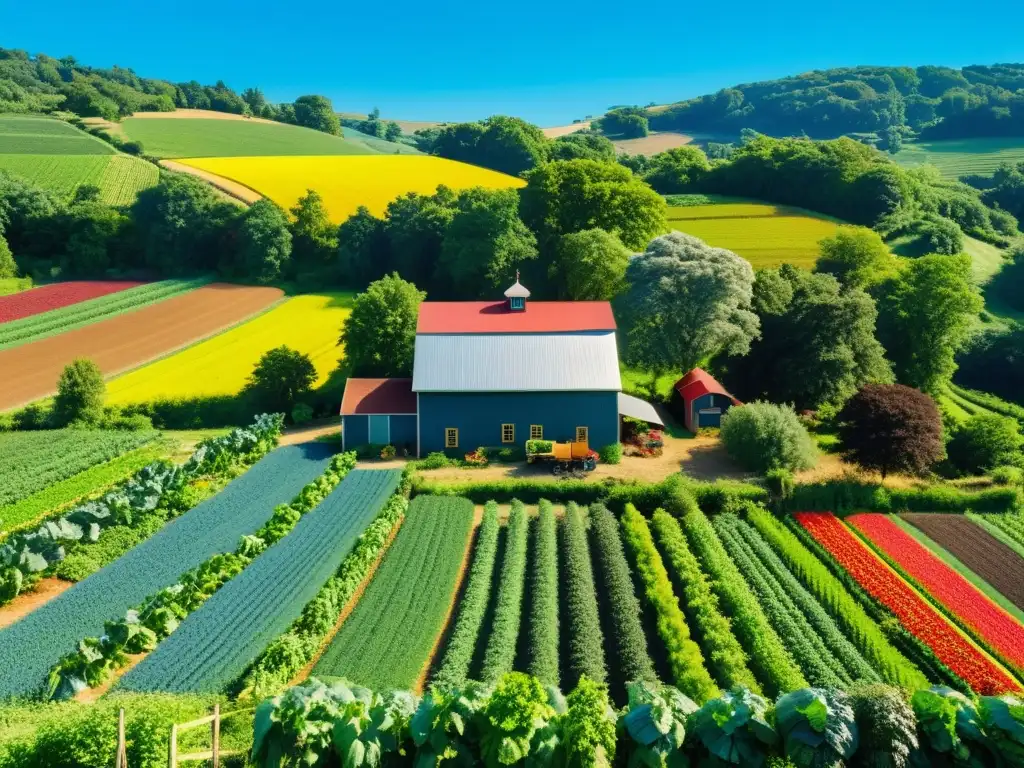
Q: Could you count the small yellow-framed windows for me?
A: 4